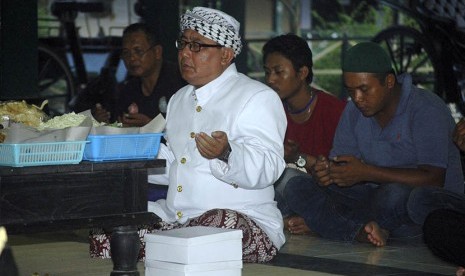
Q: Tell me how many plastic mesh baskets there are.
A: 2